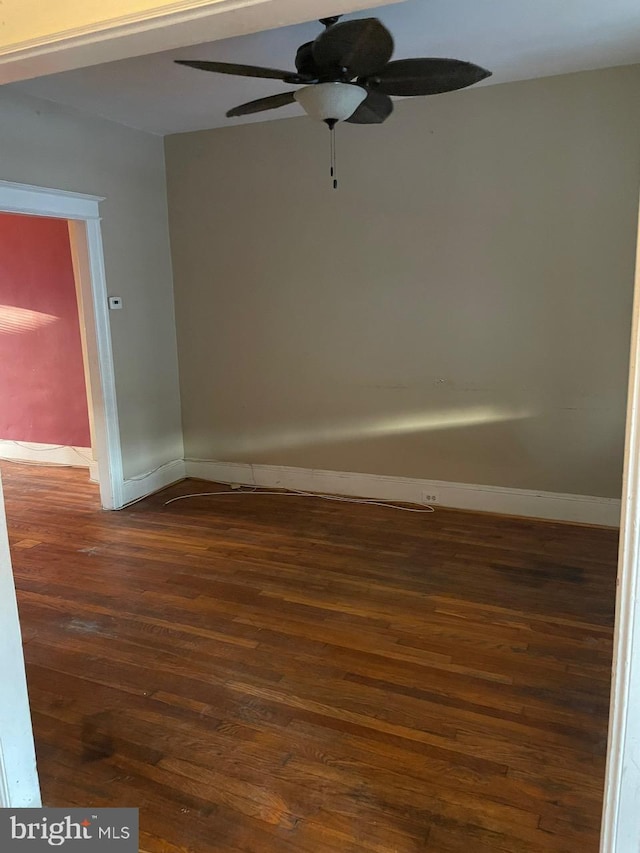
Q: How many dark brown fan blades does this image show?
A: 5